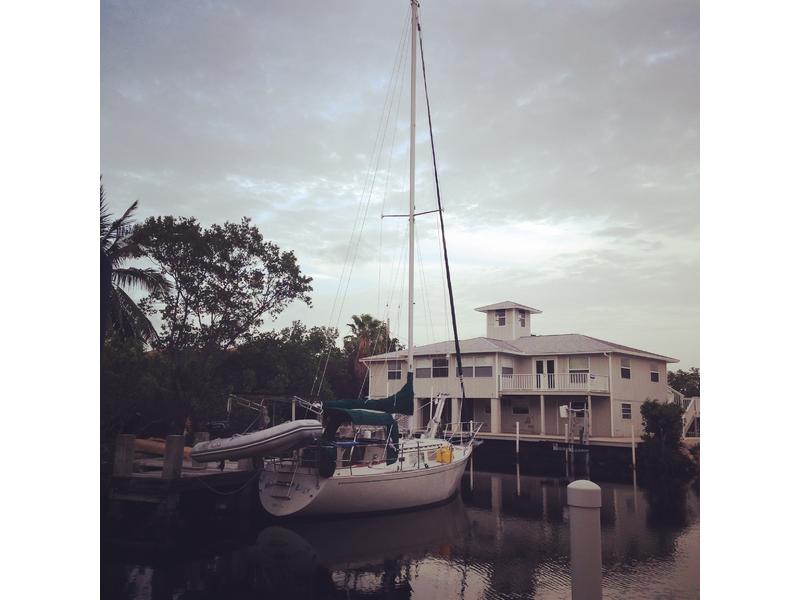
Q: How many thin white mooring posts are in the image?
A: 4